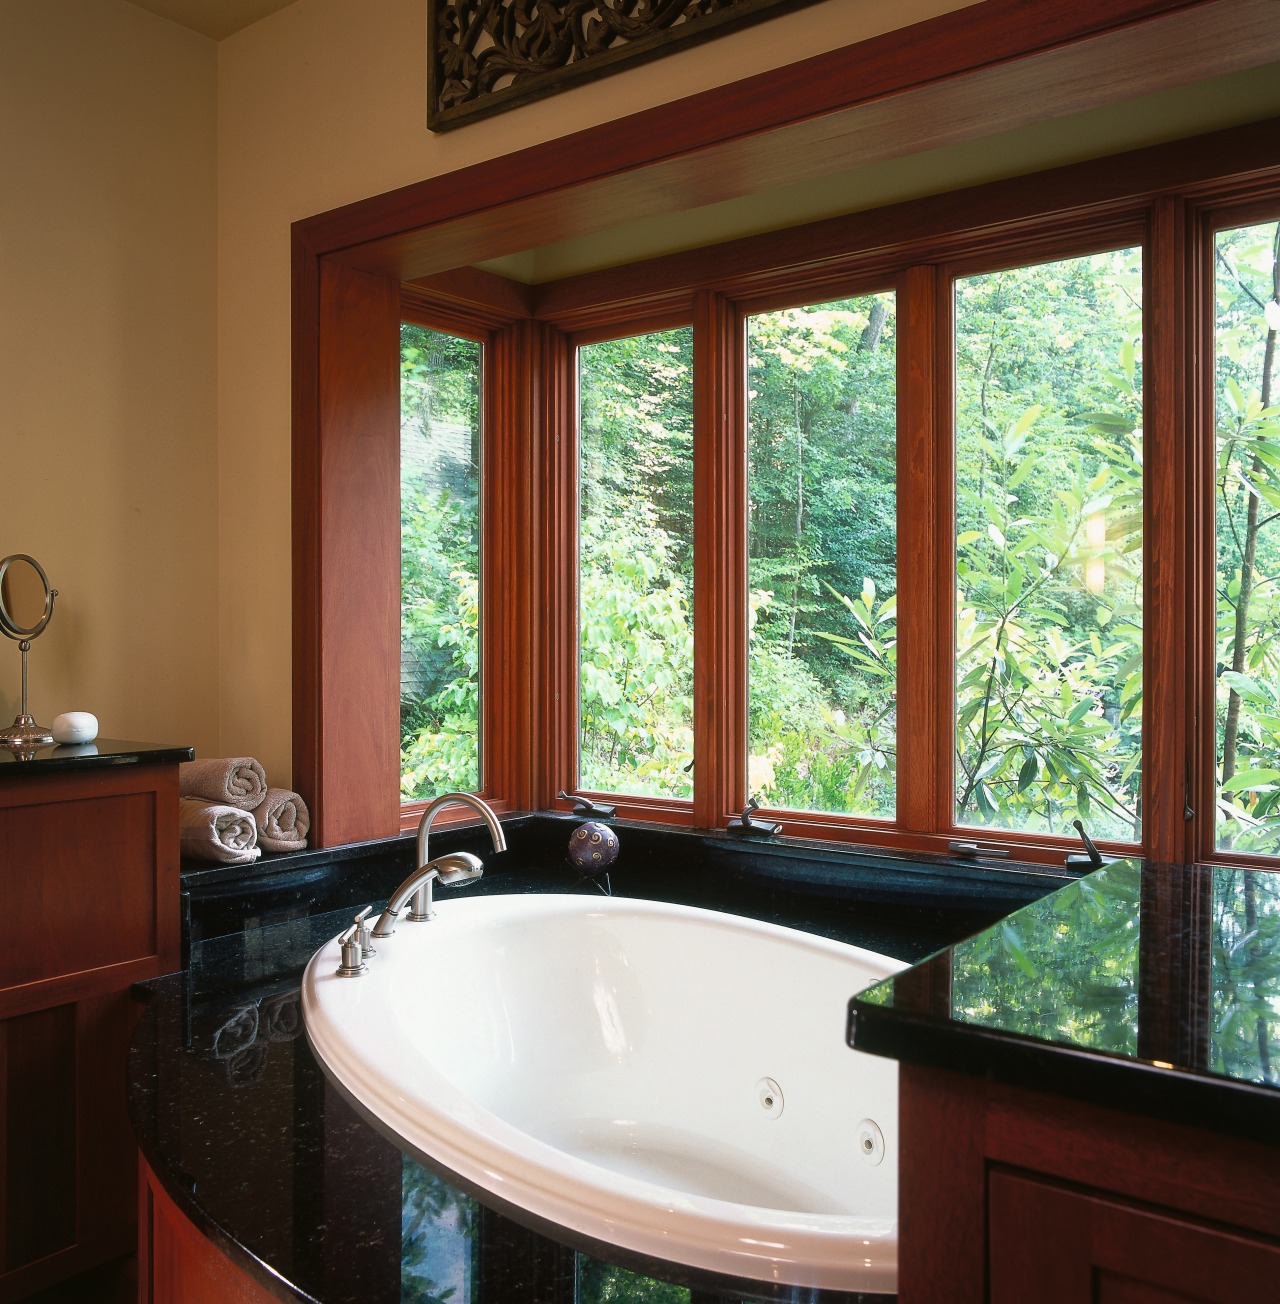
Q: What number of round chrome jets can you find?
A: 2